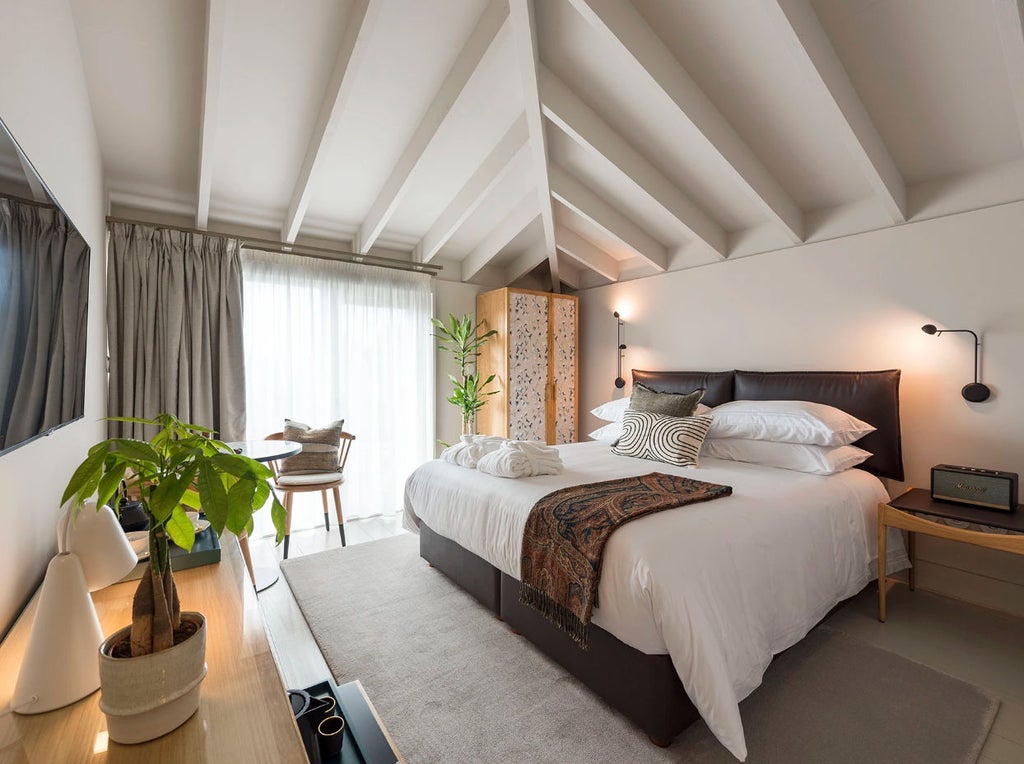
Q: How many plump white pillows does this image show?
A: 4